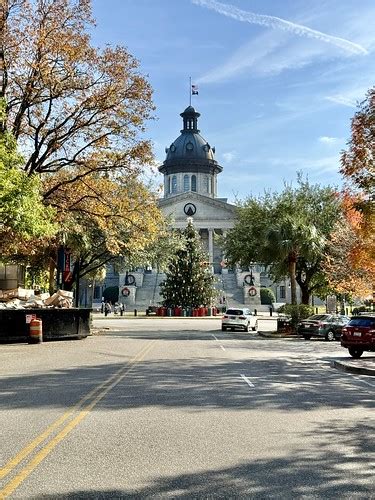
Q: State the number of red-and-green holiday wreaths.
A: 2